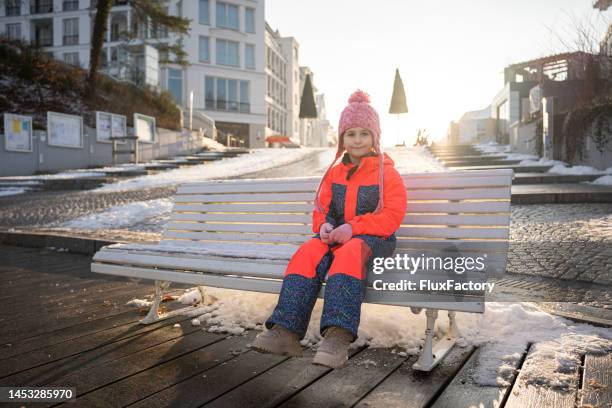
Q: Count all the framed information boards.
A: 4